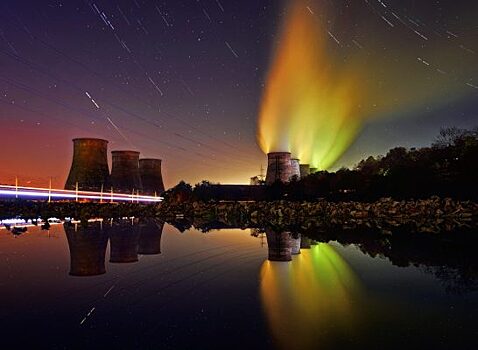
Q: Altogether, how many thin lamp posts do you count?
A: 8